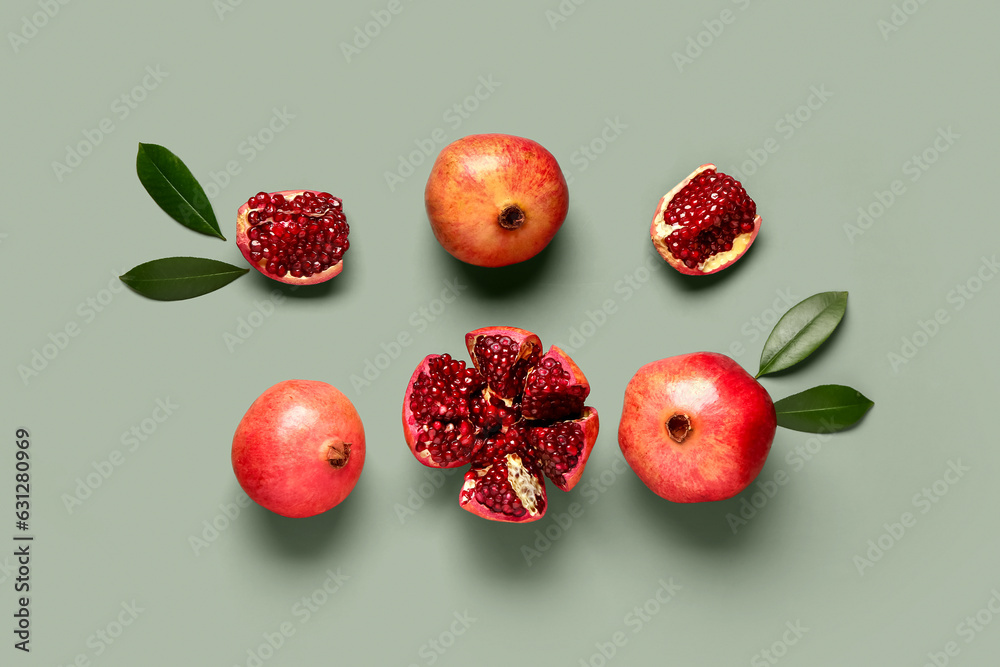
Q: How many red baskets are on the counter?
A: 0